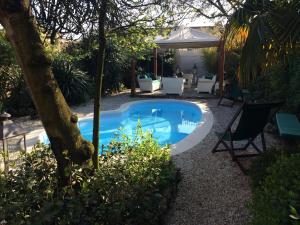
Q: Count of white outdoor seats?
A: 3